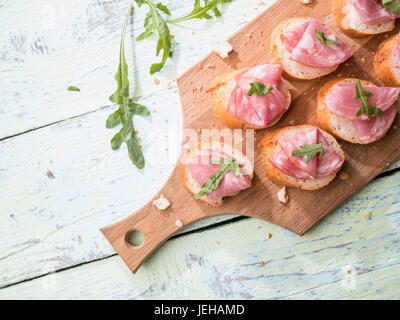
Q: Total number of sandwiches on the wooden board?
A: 7